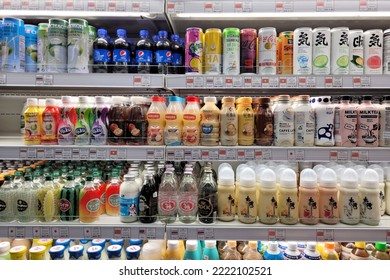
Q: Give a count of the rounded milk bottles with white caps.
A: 8